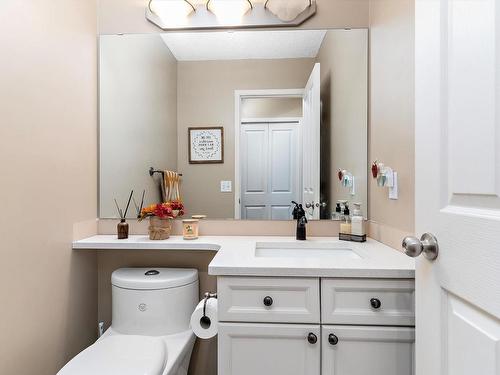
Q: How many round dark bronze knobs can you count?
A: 4